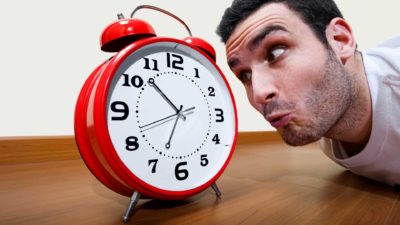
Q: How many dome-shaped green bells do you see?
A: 0